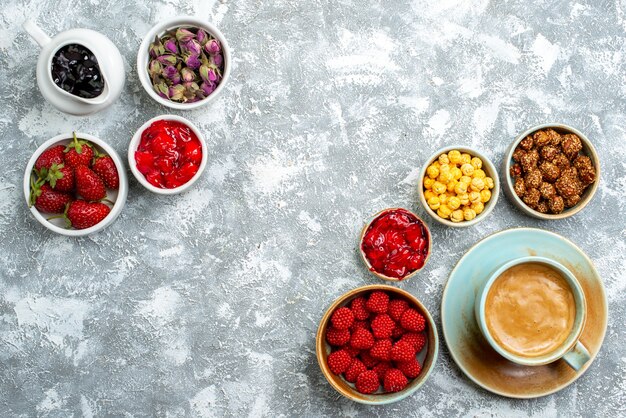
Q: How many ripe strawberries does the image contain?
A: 7